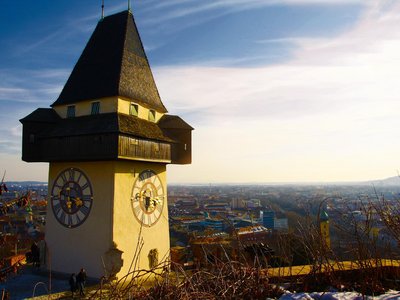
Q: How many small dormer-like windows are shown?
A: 4